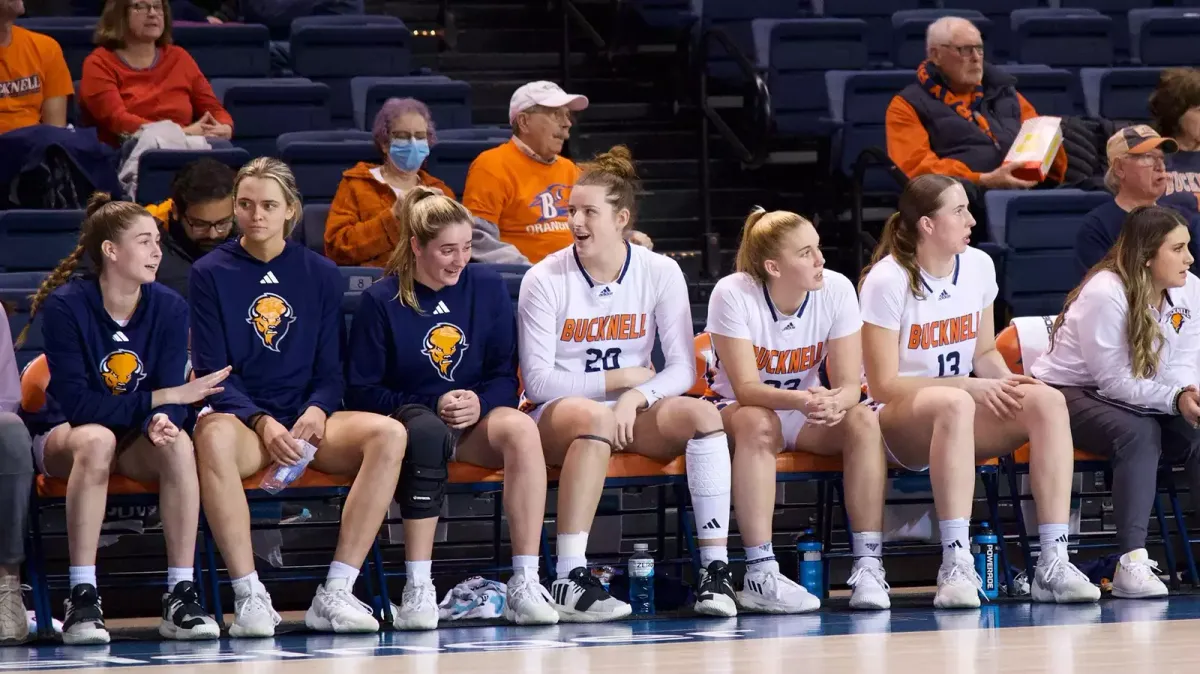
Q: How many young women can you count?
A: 7